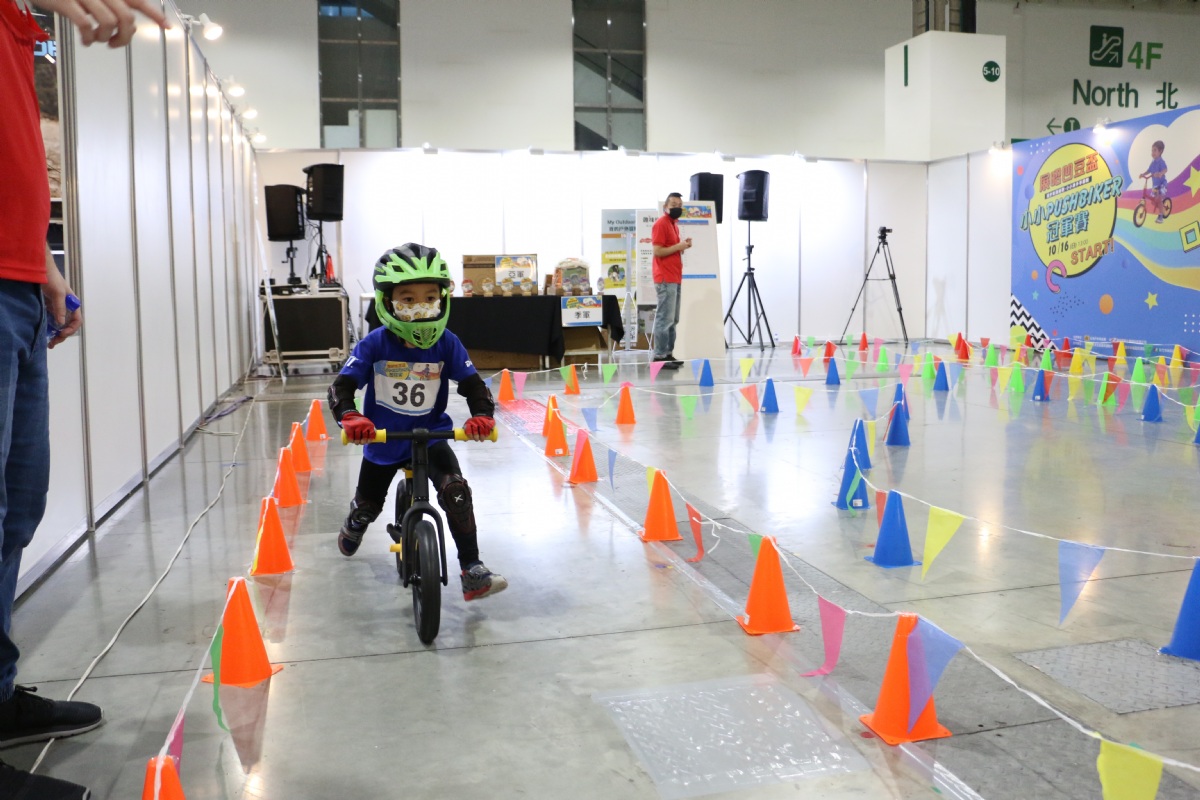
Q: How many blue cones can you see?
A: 13